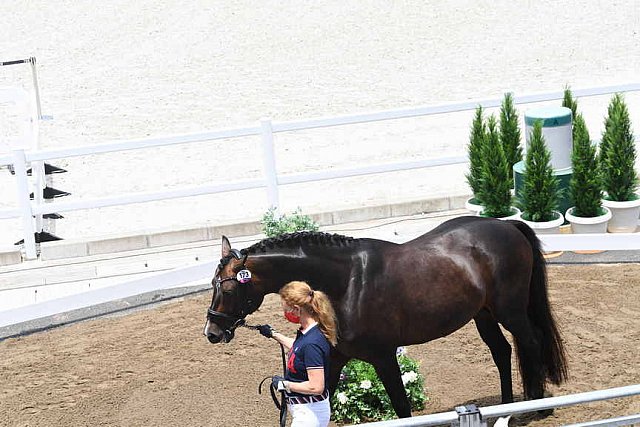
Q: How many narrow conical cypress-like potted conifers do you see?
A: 7